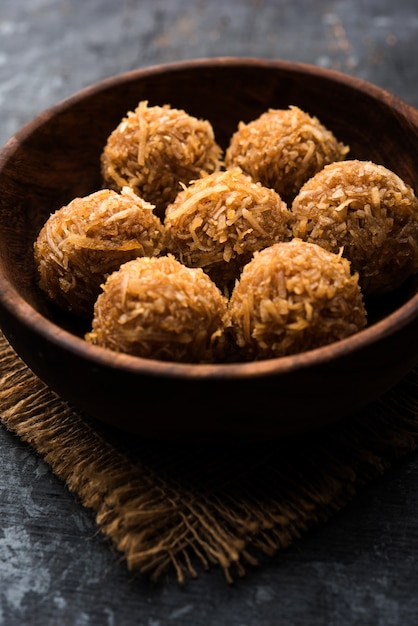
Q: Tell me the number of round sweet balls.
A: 7